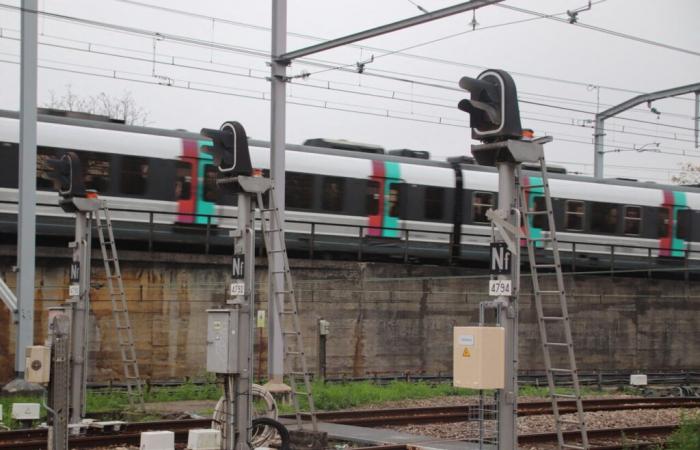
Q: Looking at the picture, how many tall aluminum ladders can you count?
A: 3